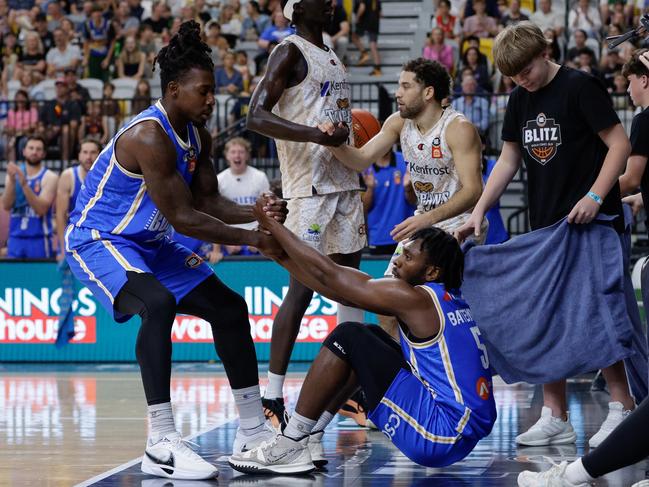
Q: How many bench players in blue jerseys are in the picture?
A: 2